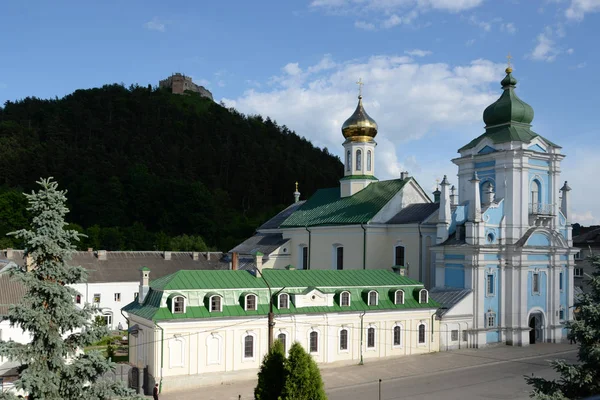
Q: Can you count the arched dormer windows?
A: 8